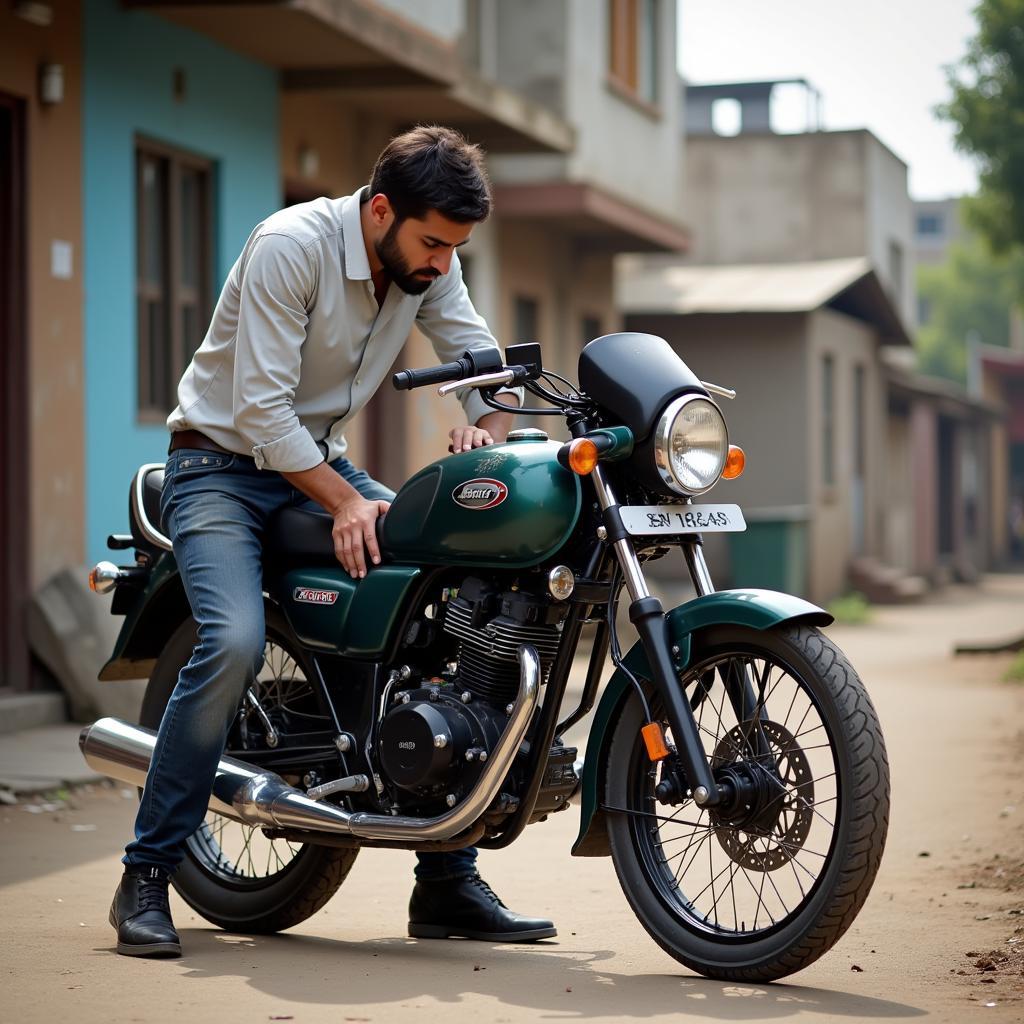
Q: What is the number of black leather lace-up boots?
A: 2